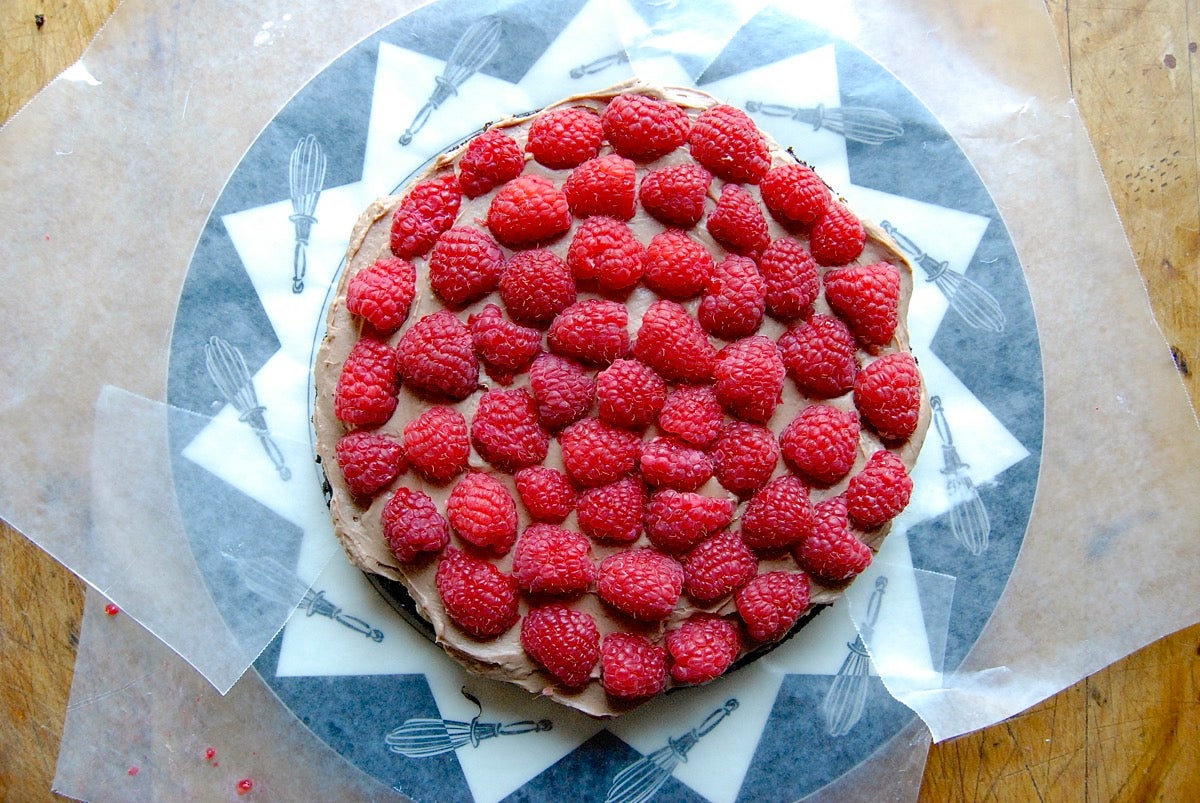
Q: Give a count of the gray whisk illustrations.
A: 11